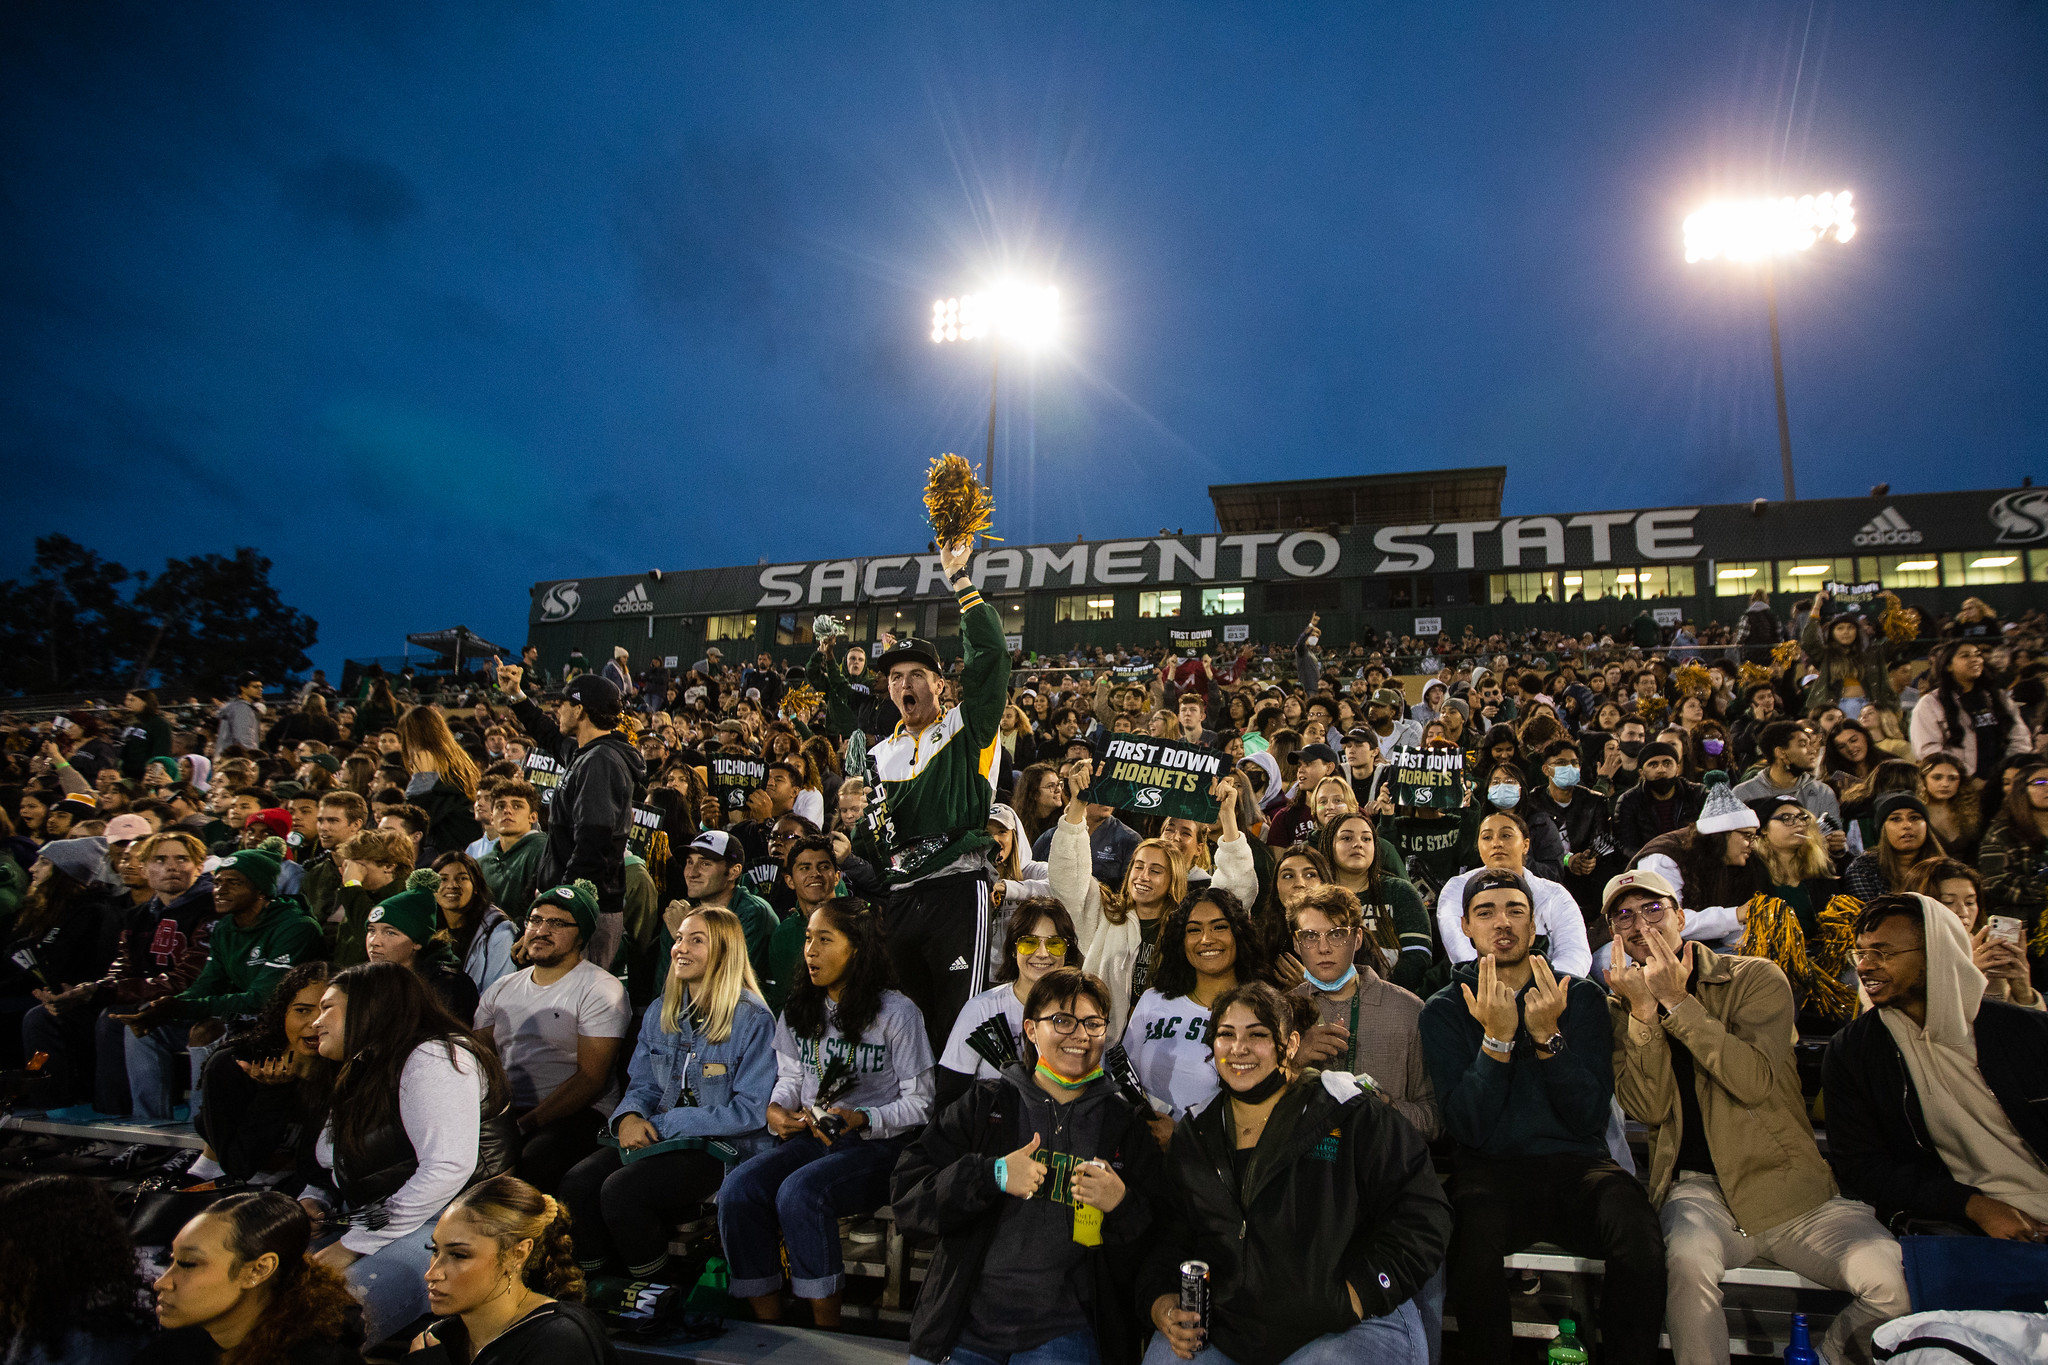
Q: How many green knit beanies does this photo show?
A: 3